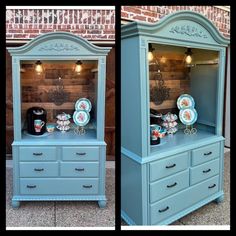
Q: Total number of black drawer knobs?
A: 12